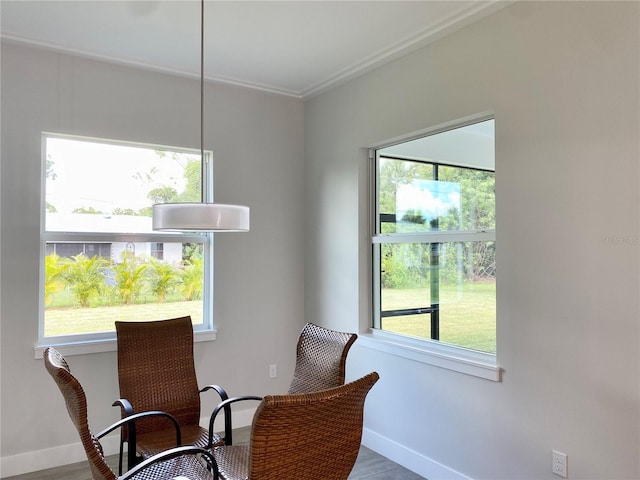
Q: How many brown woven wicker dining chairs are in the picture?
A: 4